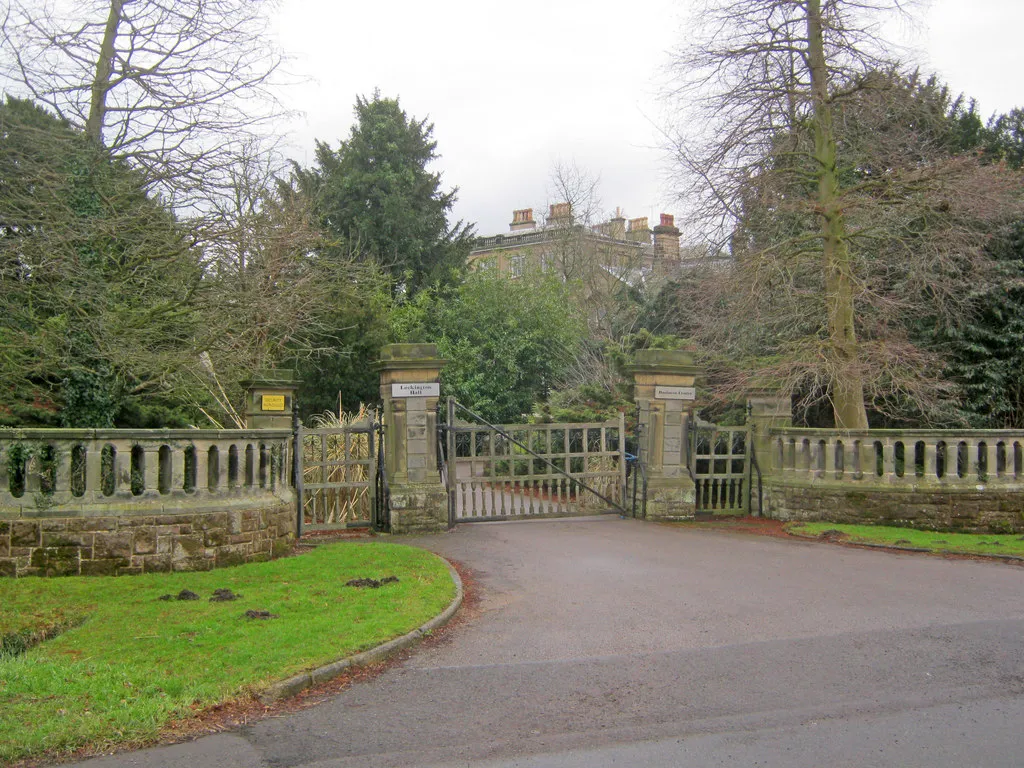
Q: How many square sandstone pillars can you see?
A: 4